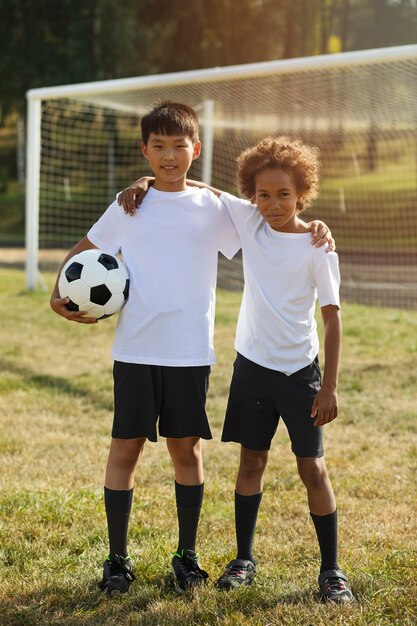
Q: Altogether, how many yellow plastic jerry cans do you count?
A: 0